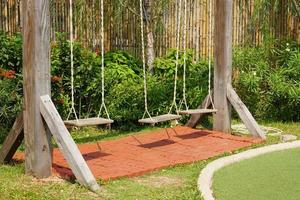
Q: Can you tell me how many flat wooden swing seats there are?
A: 3